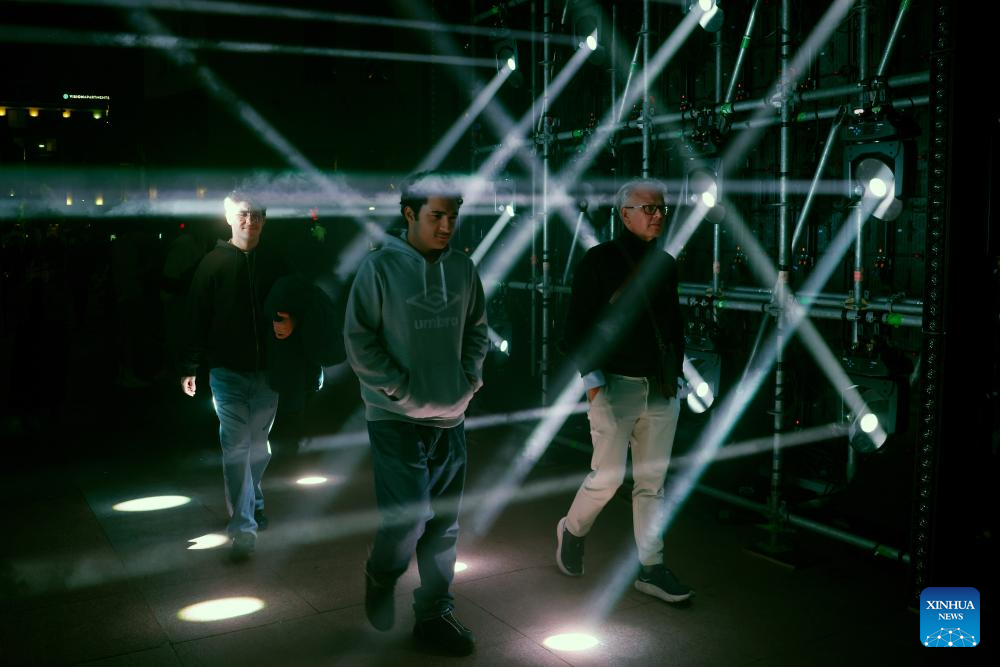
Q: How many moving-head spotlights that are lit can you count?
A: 9